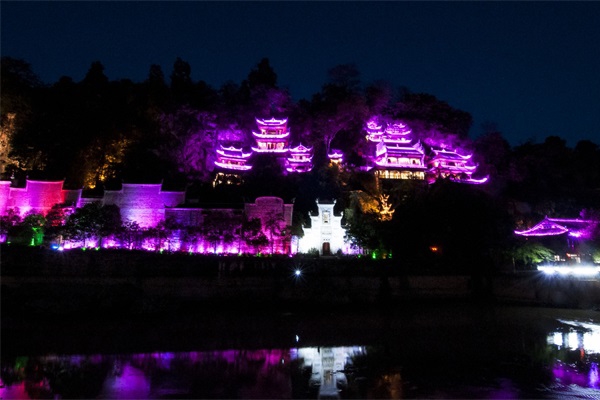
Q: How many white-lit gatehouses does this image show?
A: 1